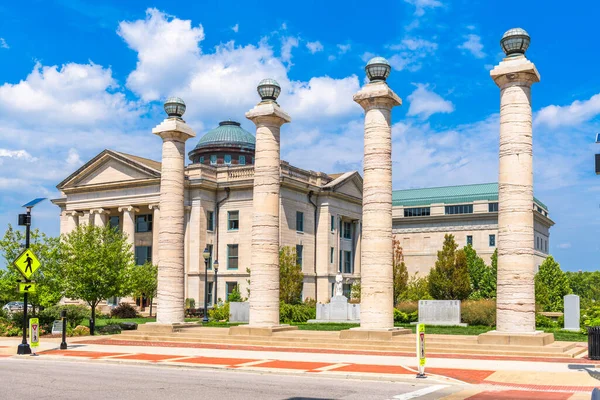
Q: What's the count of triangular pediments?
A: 2